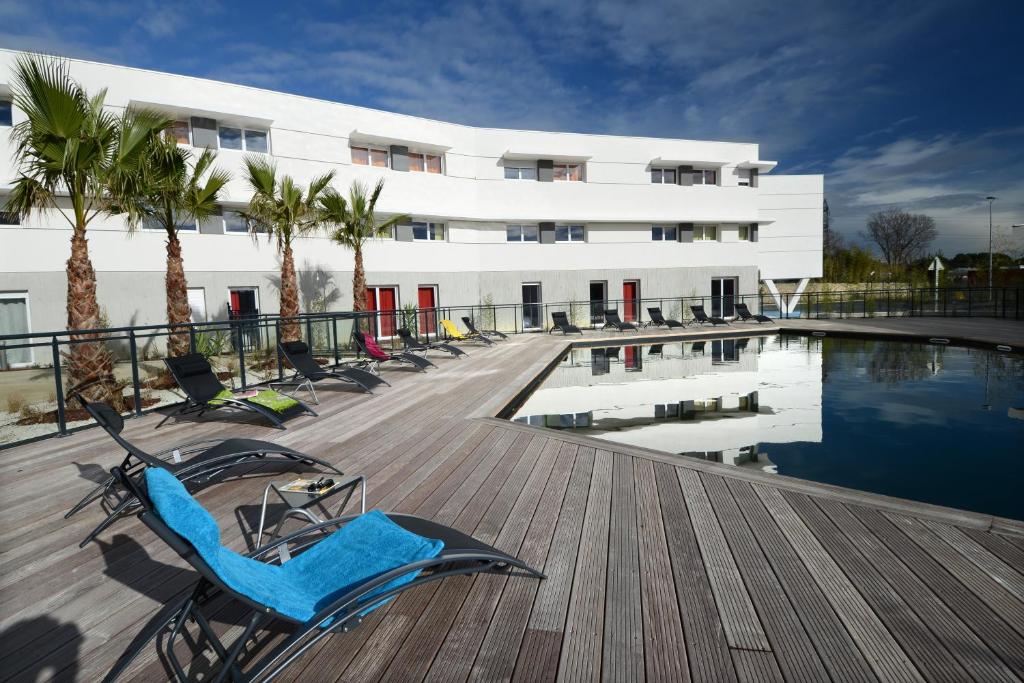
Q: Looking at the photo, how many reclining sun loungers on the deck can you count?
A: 13